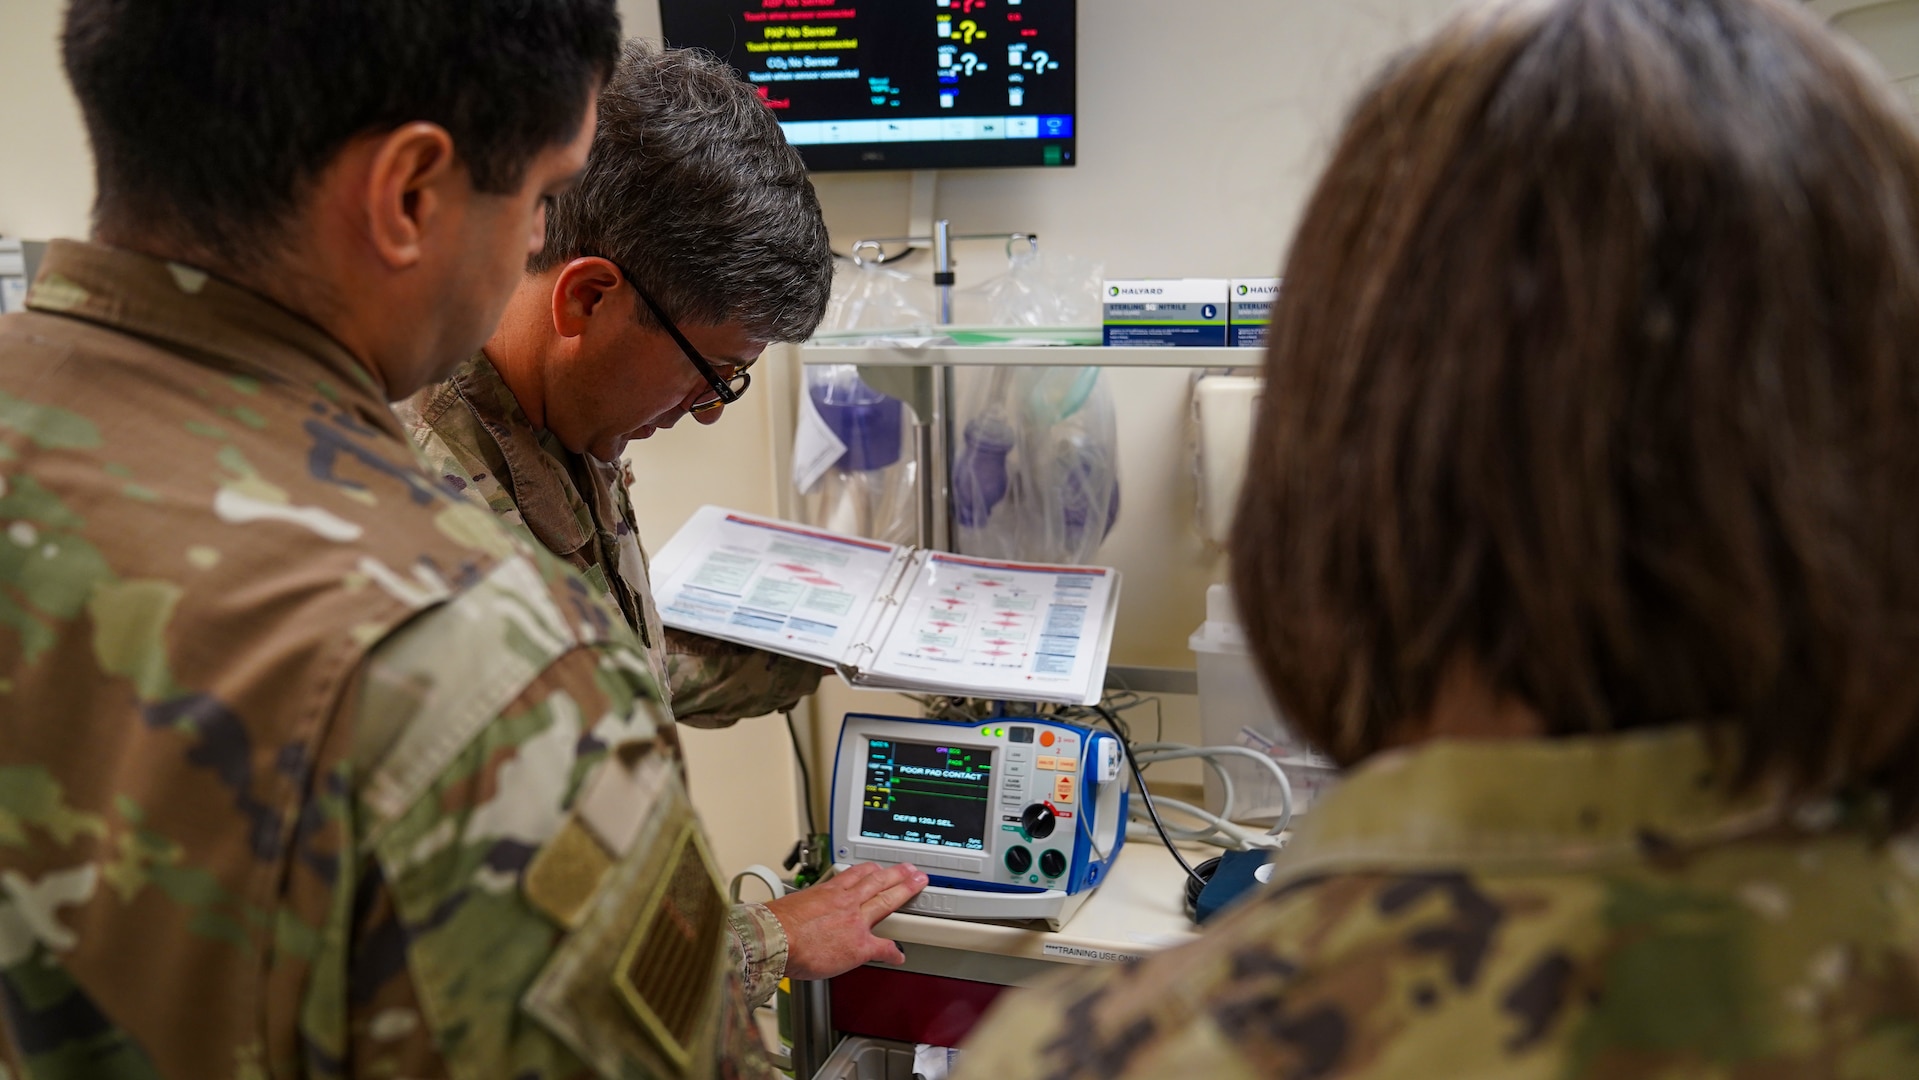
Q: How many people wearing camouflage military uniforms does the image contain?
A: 3